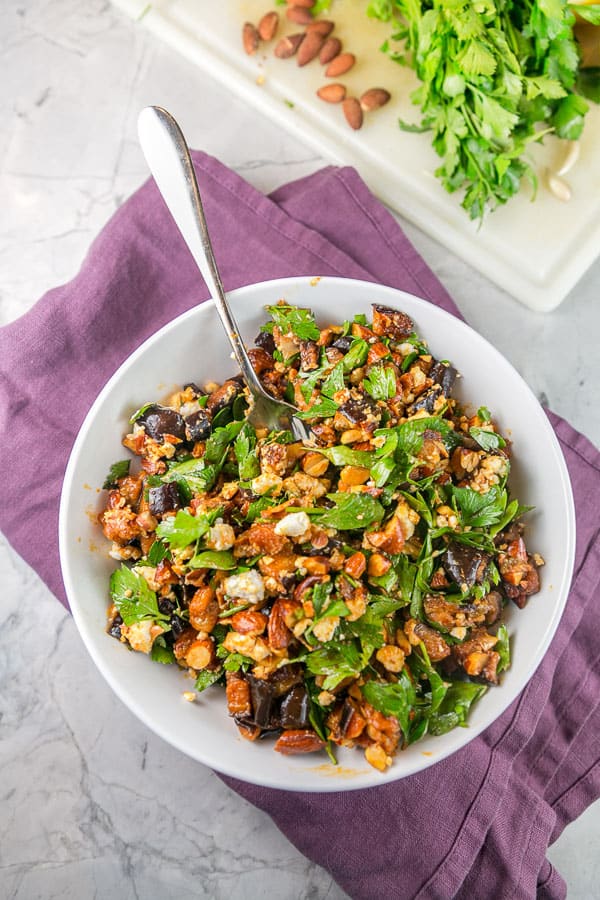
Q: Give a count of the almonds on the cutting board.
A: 12